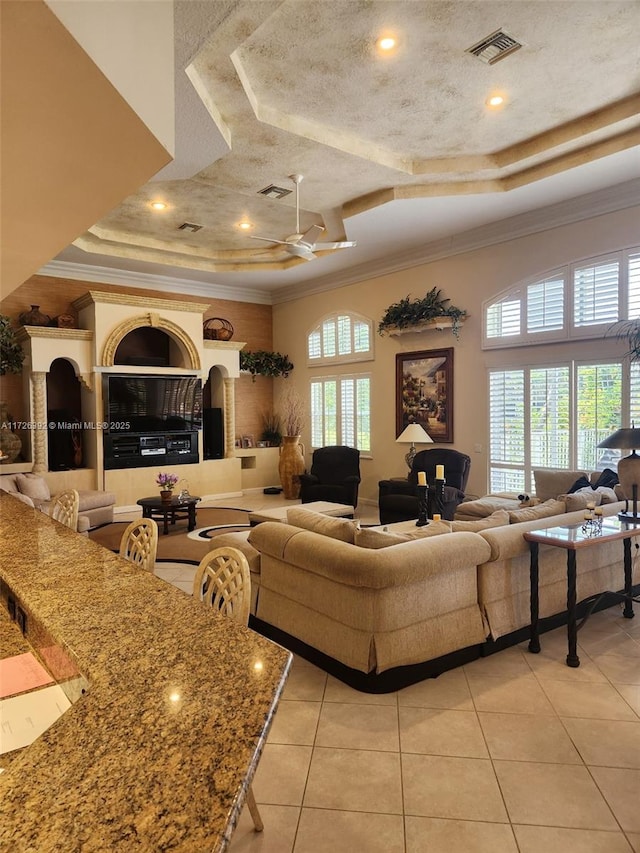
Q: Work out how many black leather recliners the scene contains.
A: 2